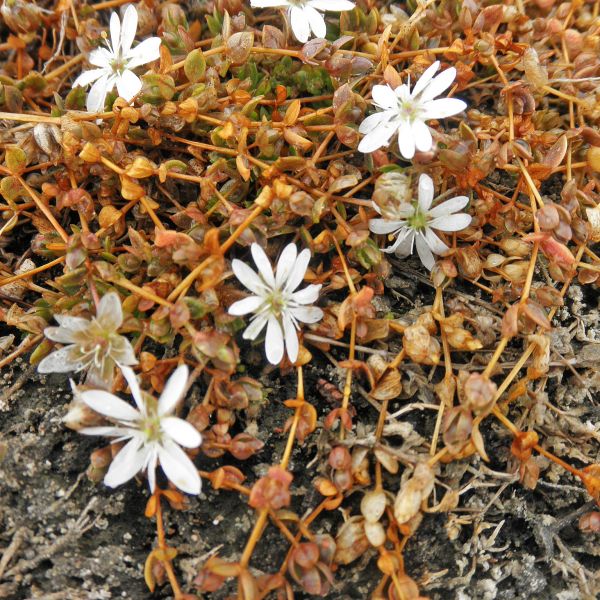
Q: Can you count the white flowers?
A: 7